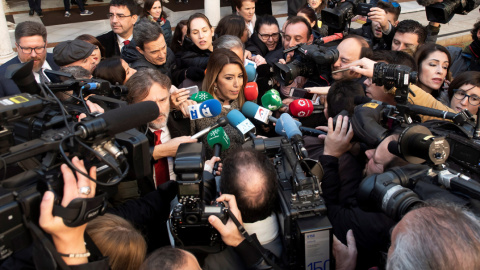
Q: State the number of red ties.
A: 2